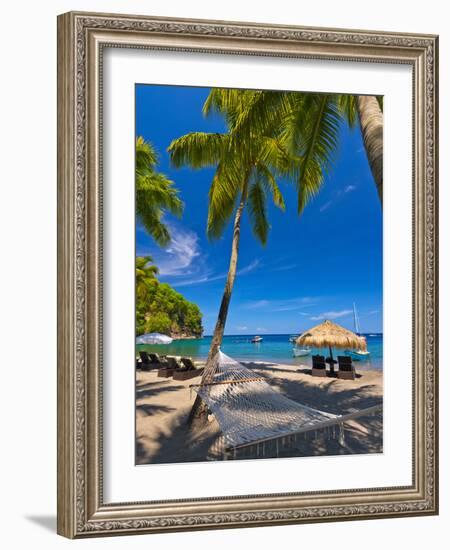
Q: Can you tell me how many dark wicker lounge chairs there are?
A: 6